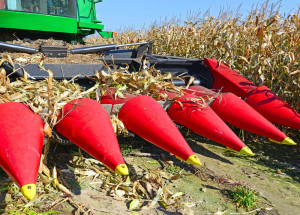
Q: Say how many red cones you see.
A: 6